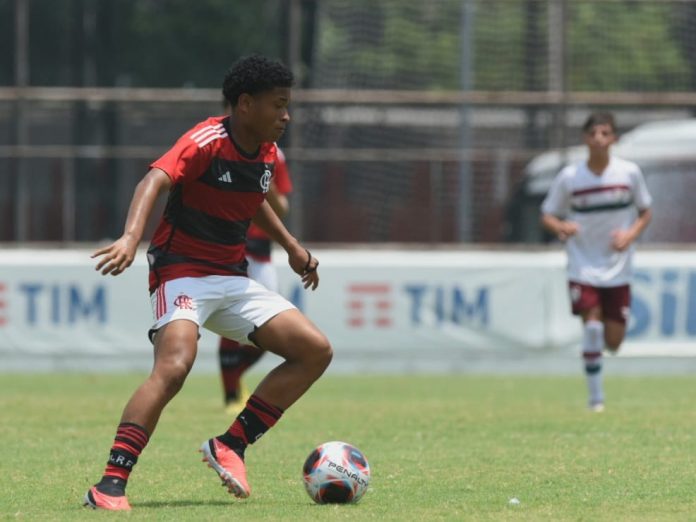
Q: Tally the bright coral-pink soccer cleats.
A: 2